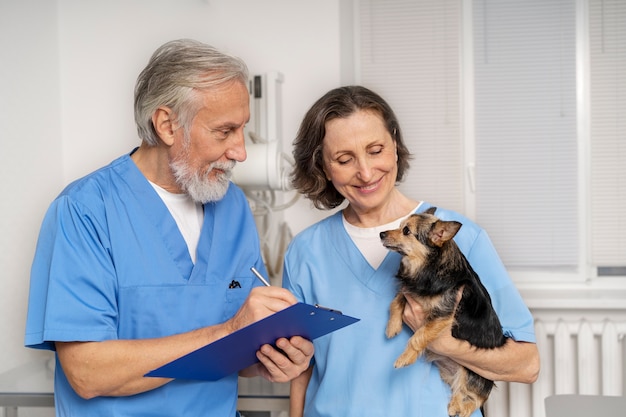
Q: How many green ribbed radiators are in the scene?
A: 0